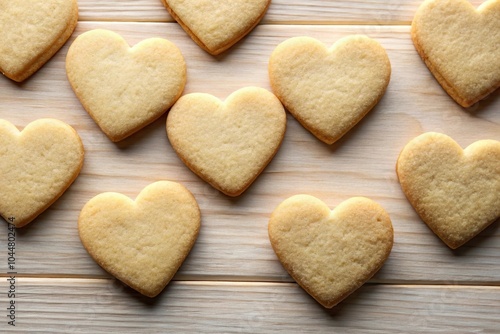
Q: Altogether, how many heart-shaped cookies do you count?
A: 10